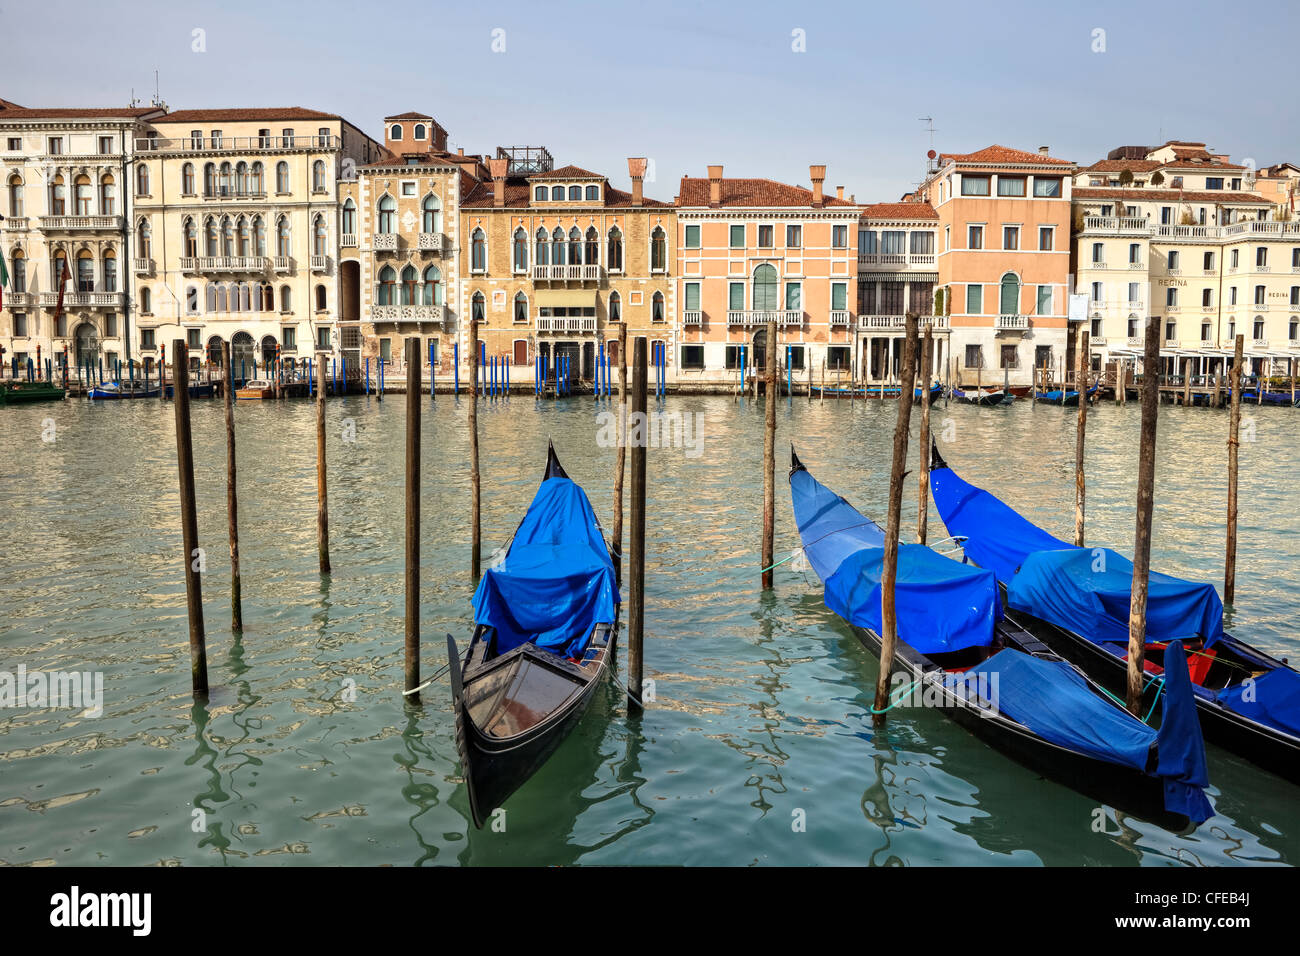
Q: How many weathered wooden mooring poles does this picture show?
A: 13